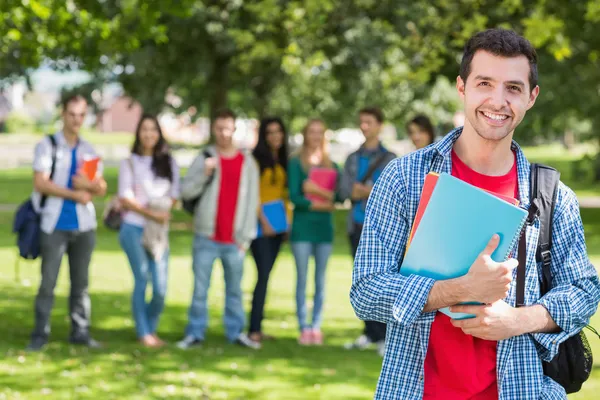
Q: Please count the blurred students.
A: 7